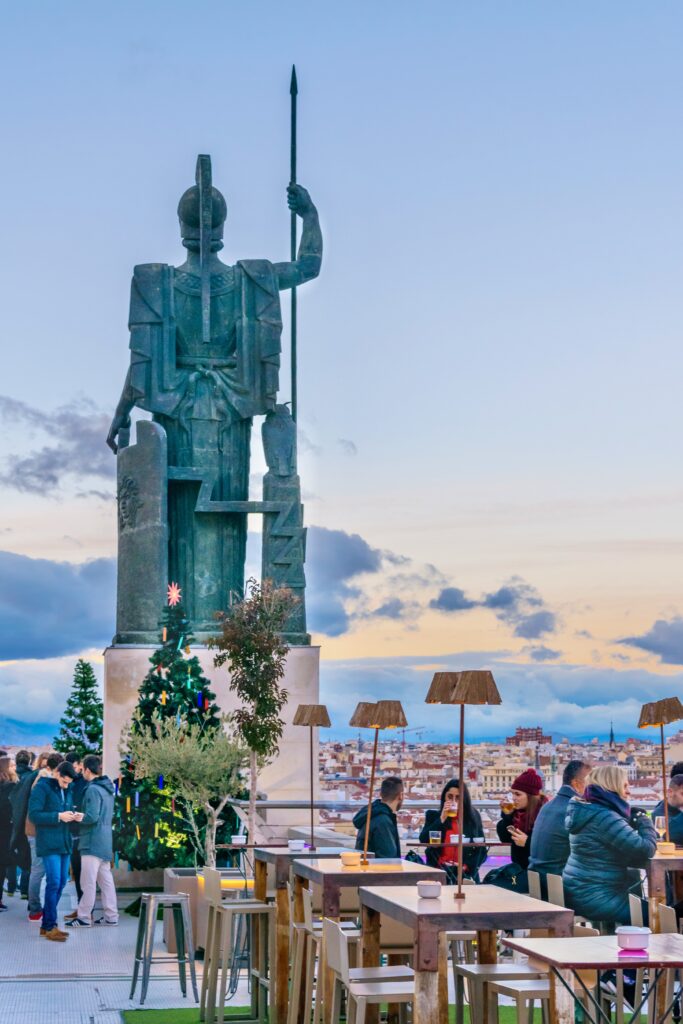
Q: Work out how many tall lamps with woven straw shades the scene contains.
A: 4